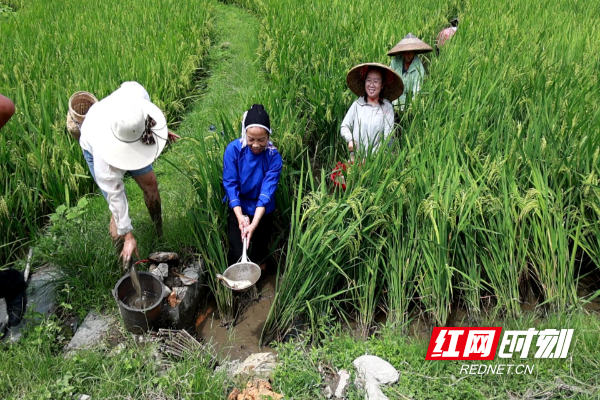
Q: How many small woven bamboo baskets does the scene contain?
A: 1